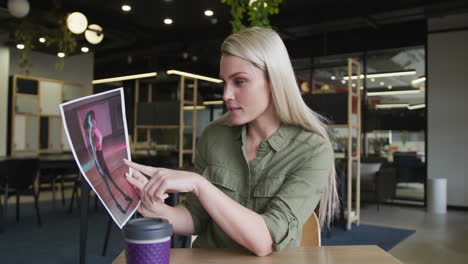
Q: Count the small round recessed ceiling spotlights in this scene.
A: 7